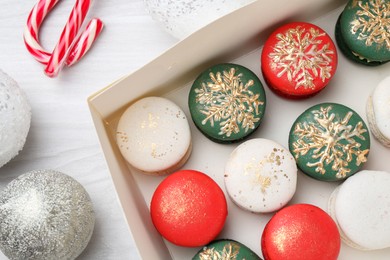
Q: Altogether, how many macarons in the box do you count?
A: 11